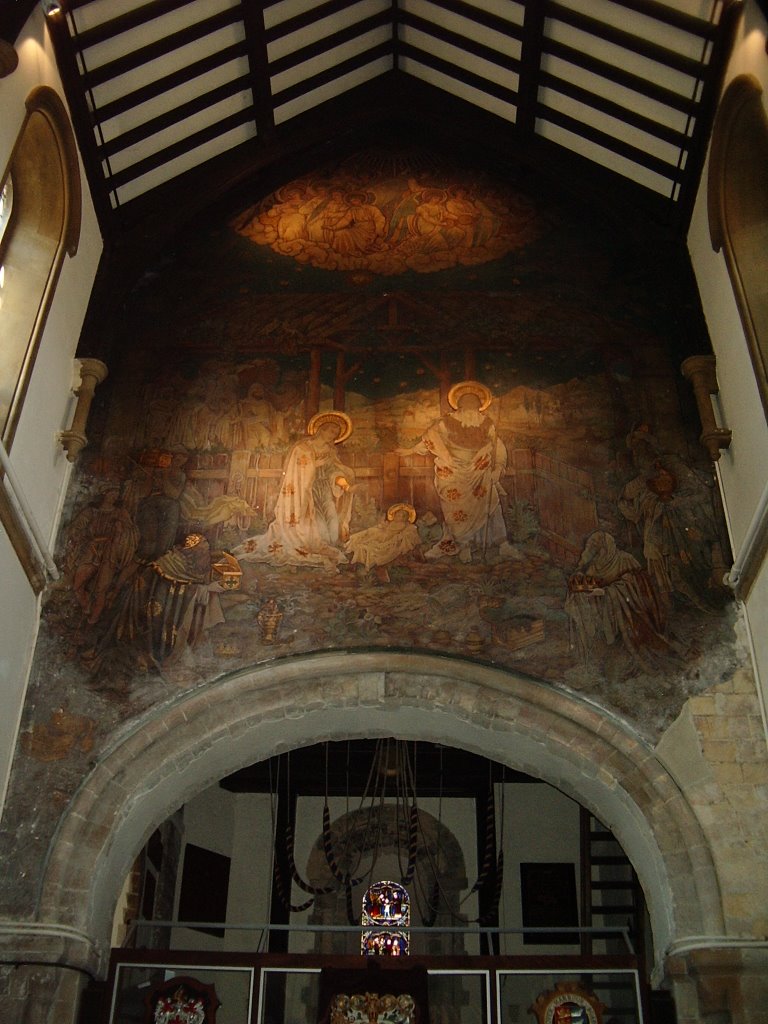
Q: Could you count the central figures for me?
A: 3